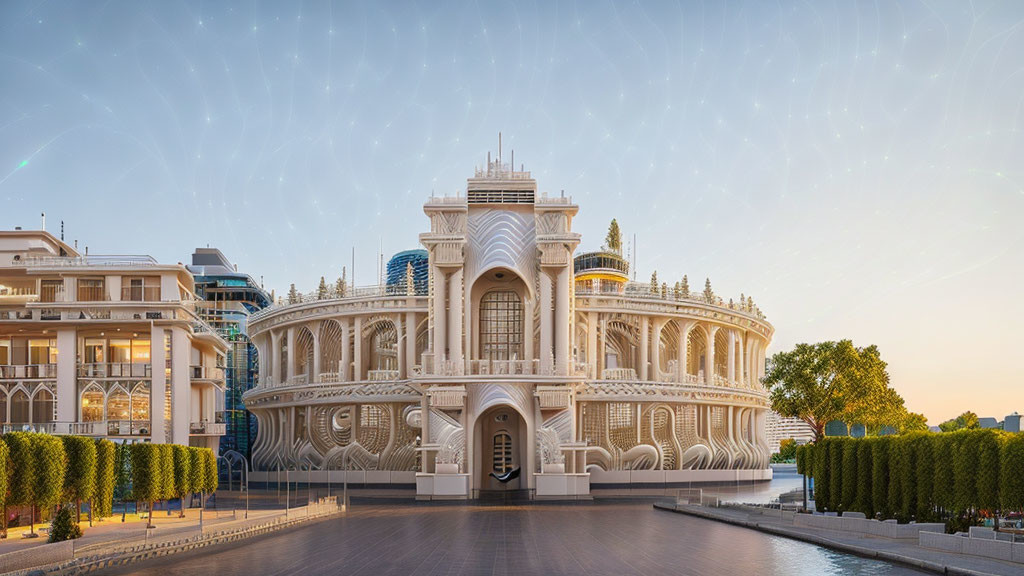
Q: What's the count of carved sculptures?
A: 2